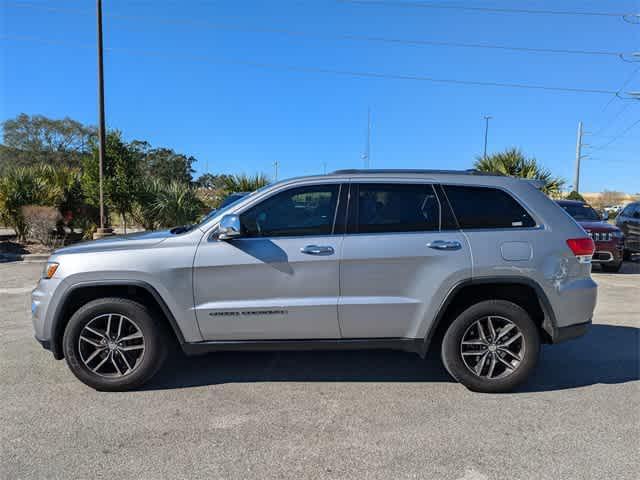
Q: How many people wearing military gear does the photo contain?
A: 0